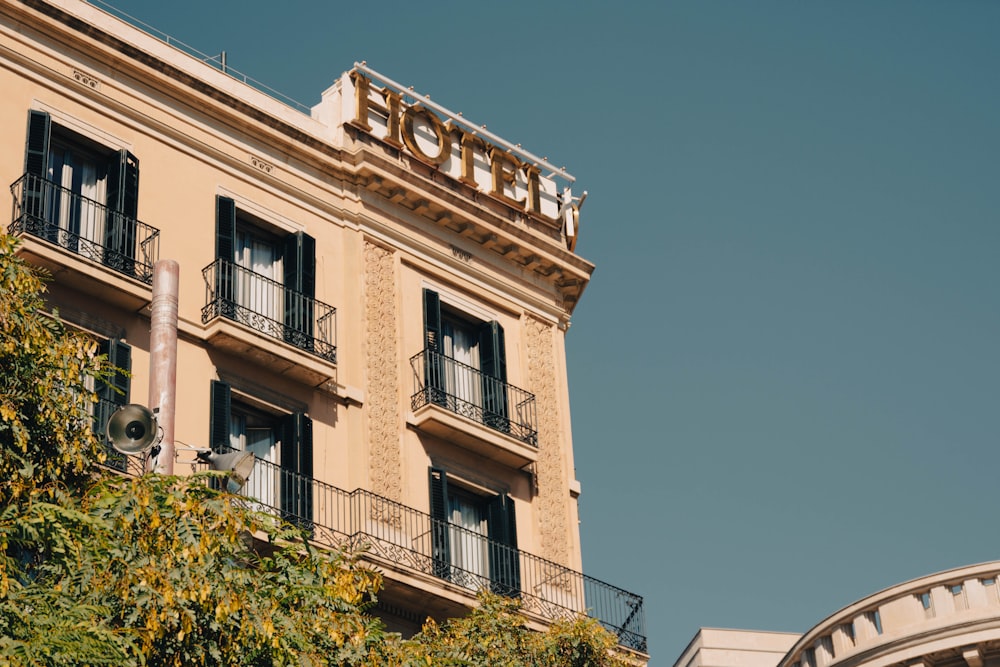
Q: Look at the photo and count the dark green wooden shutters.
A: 11